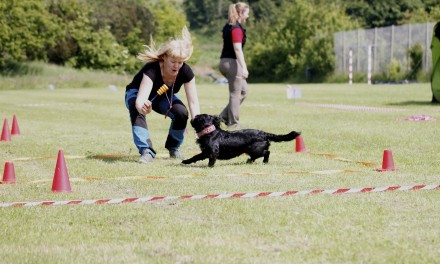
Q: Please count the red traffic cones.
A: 6